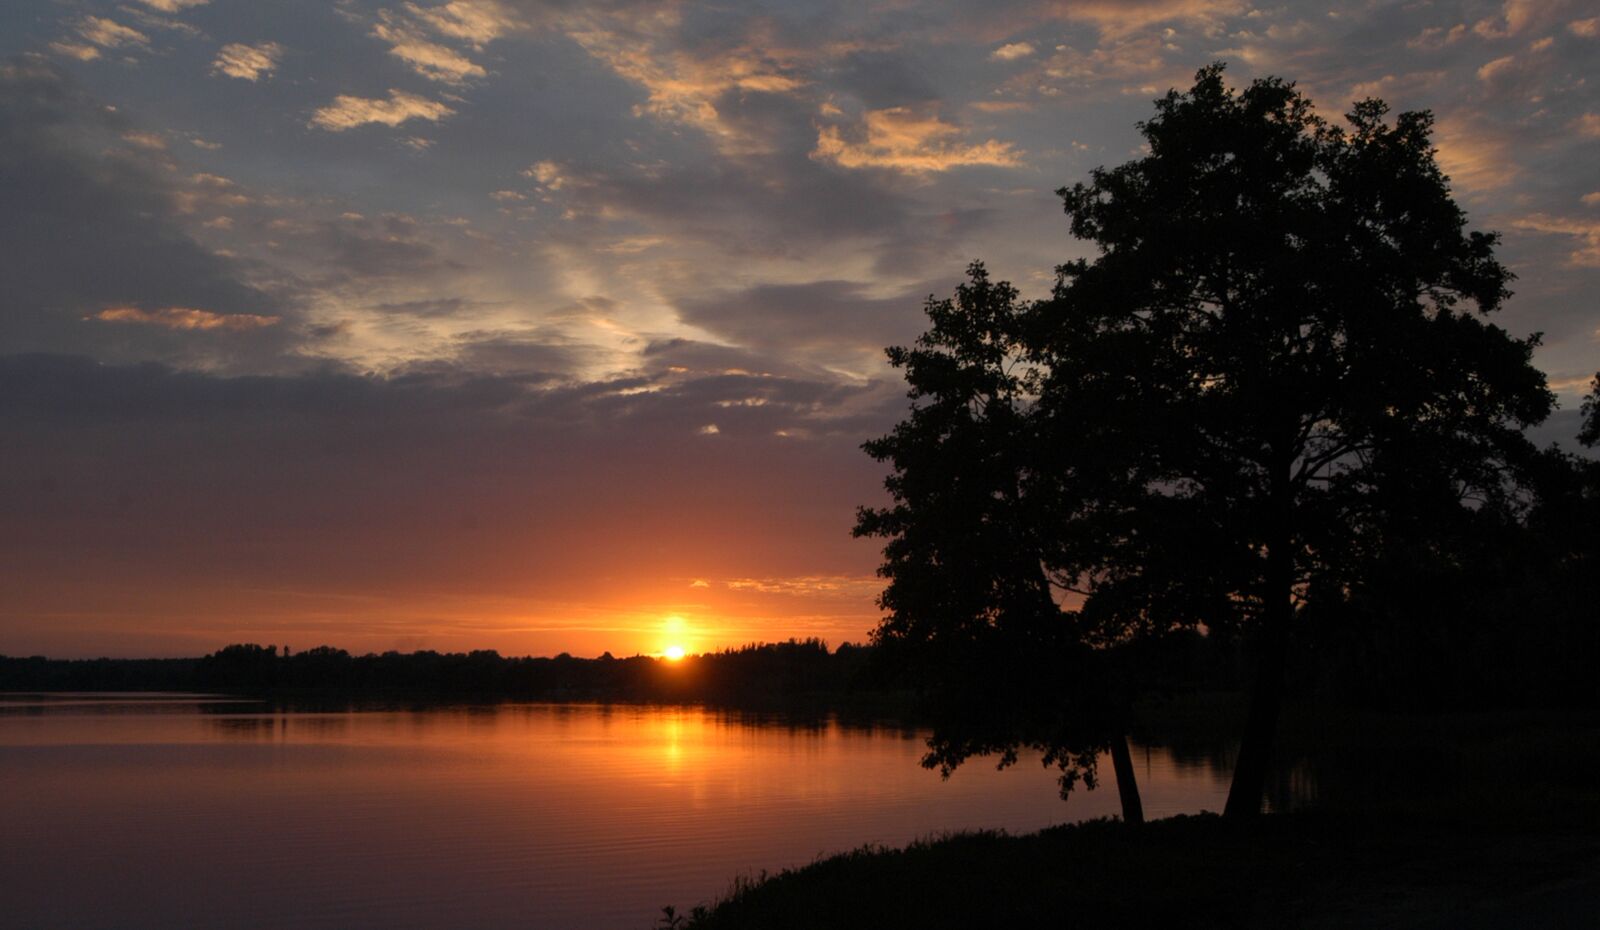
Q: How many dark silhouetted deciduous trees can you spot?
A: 2